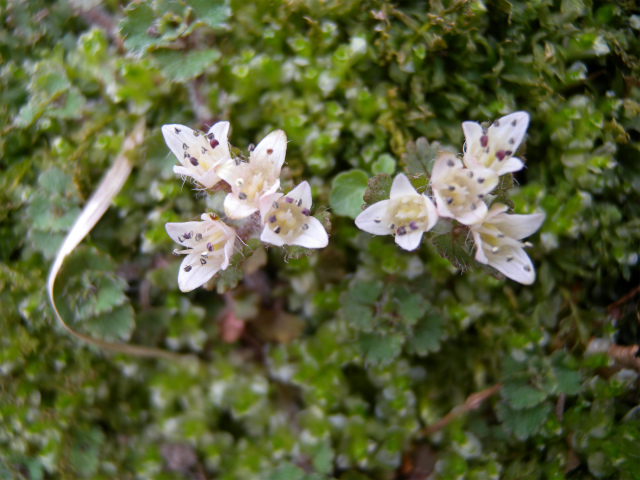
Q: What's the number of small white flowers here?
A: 8